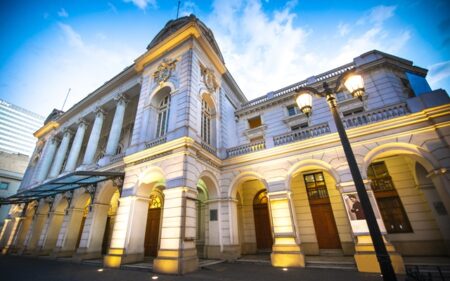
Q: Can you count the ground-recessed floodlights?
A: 3